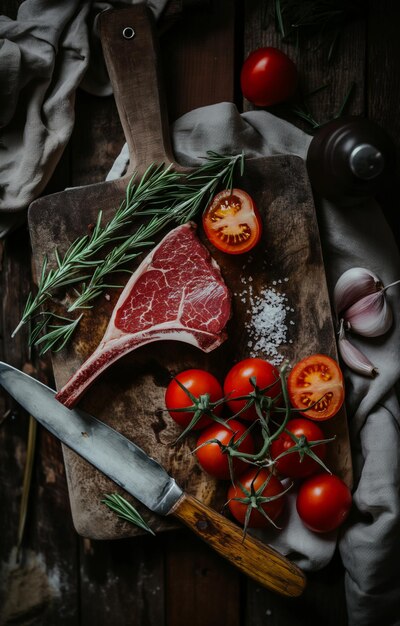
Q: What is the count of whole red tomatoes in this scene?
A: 7